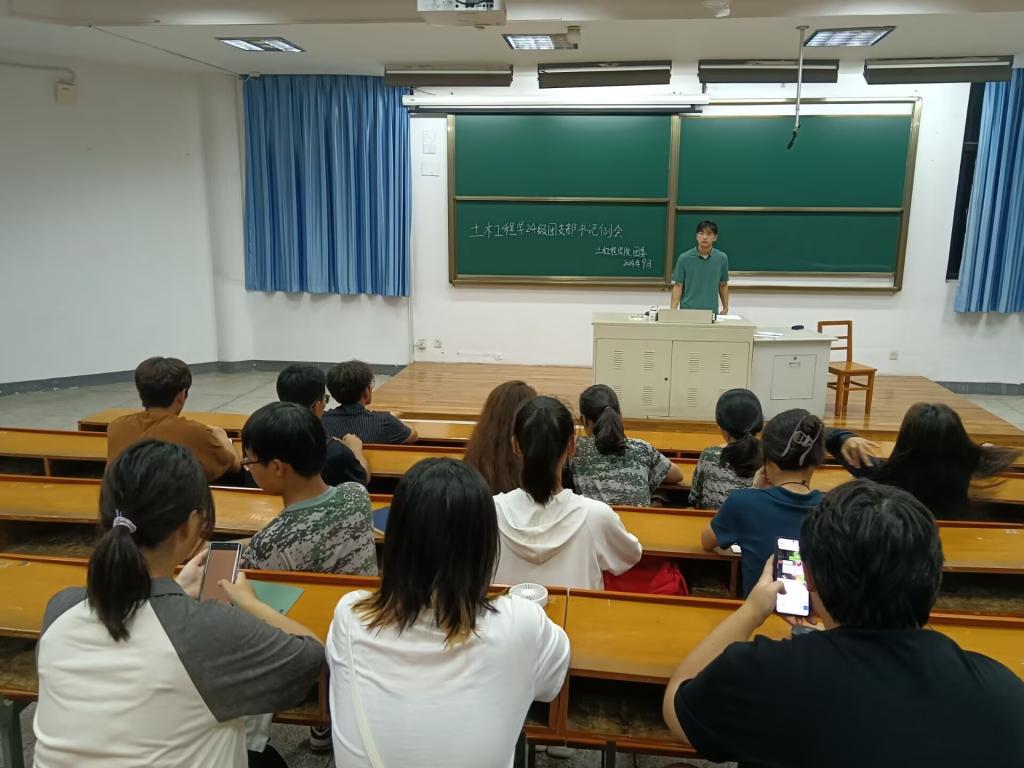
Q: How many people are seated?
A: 13